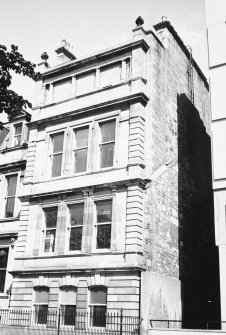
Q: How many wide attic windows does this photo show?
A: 3